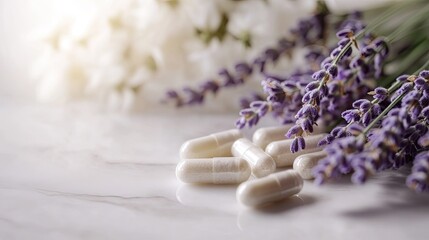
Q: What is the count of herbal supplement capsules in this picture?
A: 7